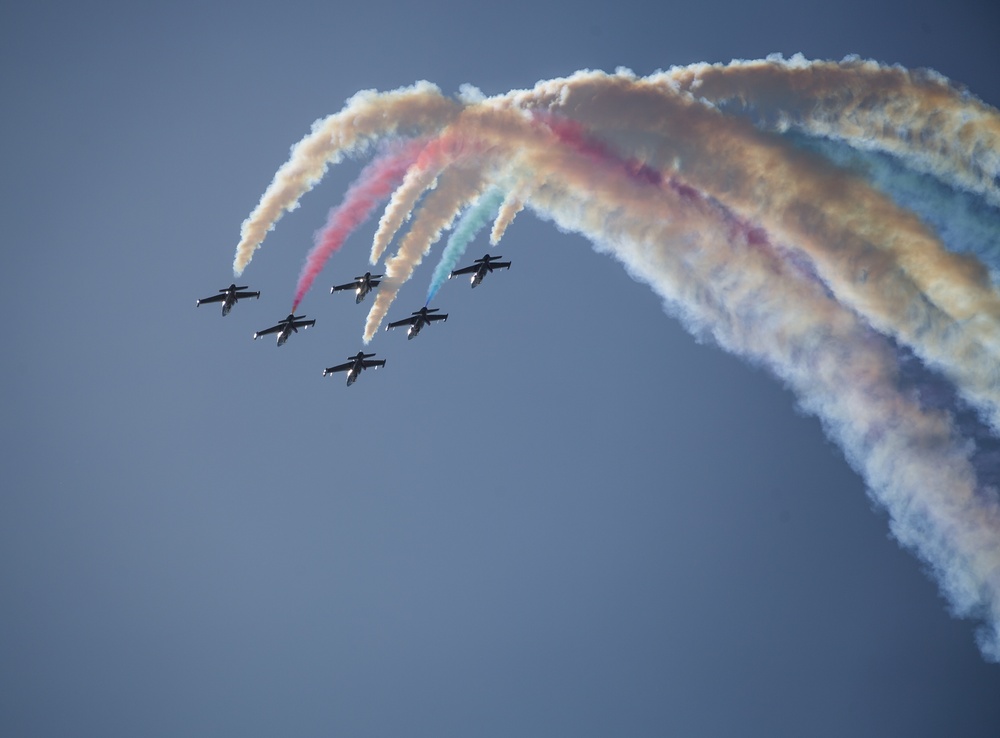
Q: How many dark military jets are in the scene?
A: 6